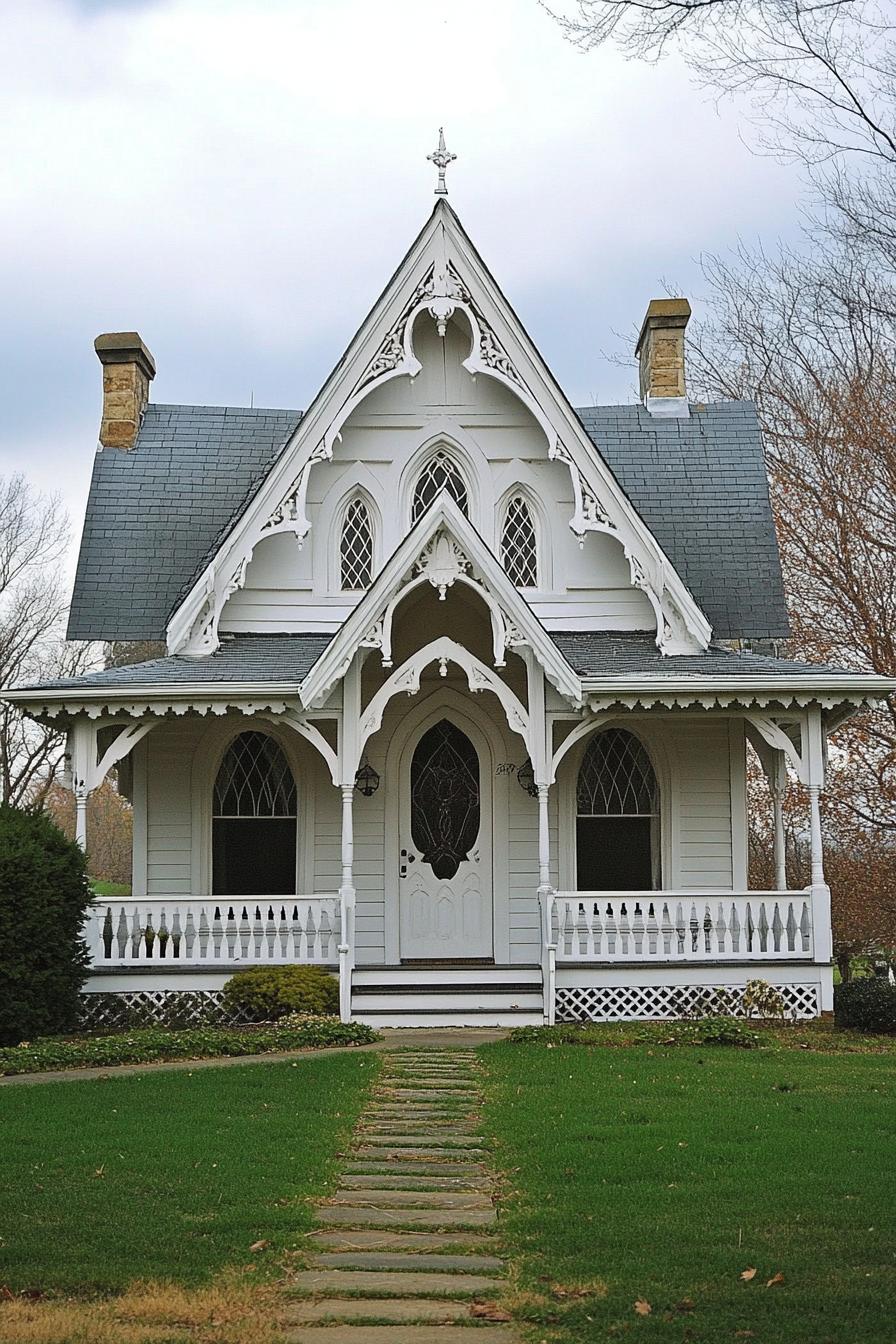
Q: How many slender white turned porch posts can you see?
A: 5